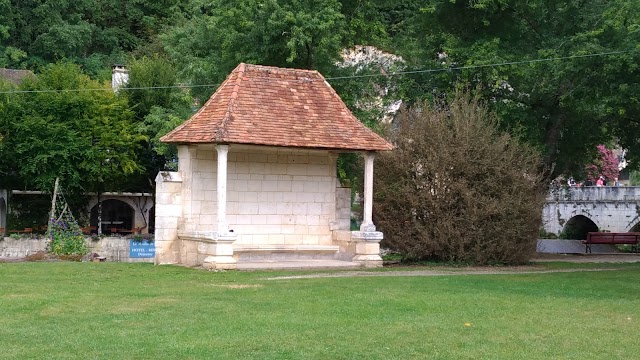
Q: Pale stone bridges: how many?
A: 1